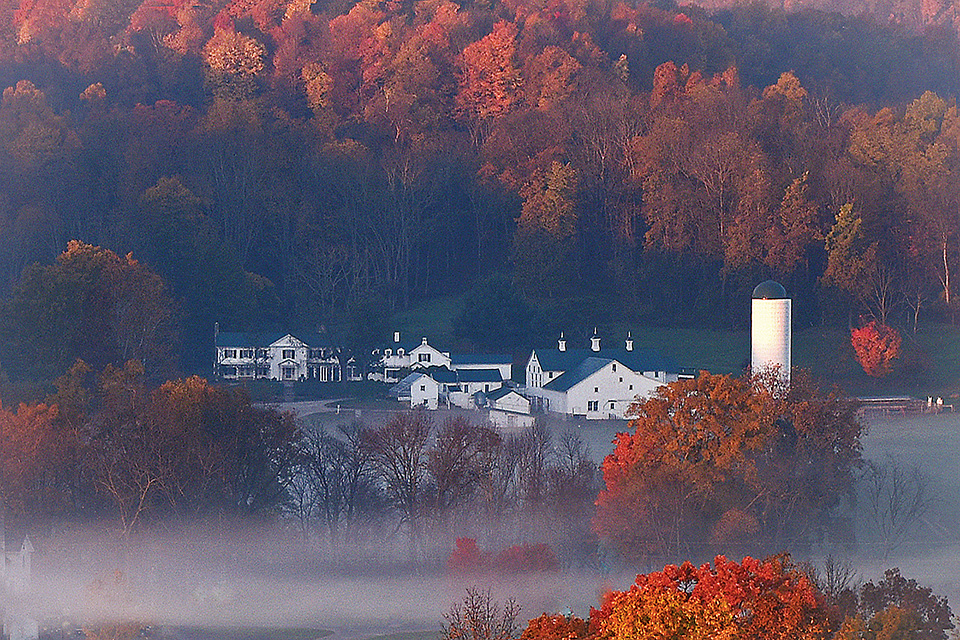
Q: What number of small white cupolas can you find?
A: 3